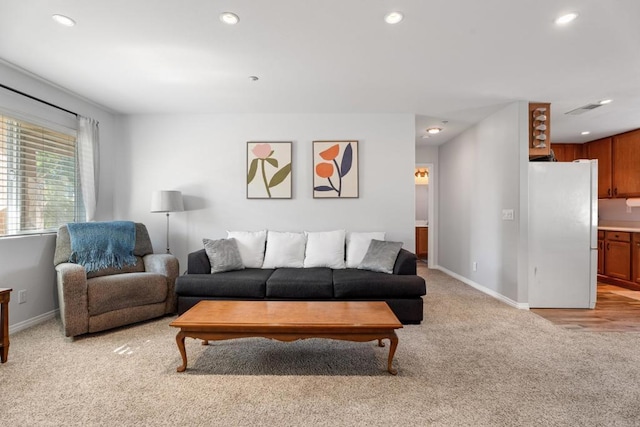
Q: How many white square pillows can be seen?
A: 4